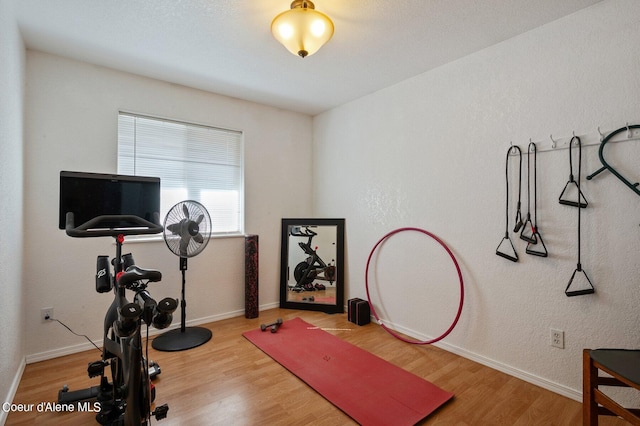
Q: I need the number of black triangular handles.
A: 6